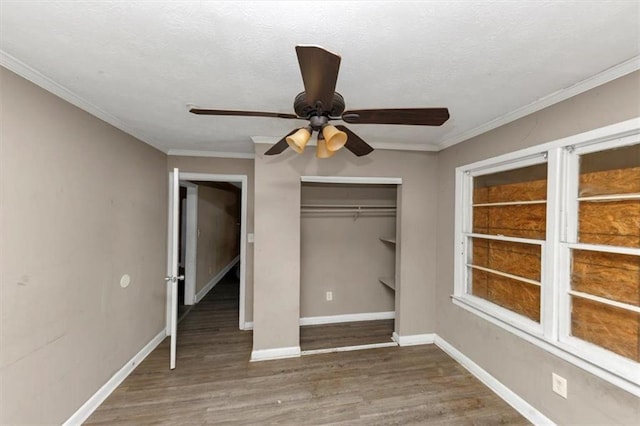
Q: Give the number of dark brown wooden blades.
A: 5